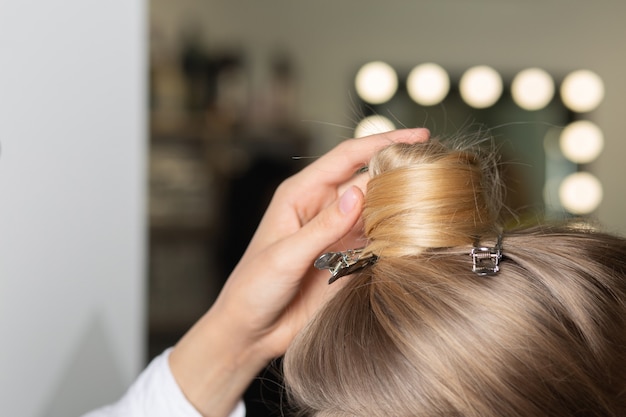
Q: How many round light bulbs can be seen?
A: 8